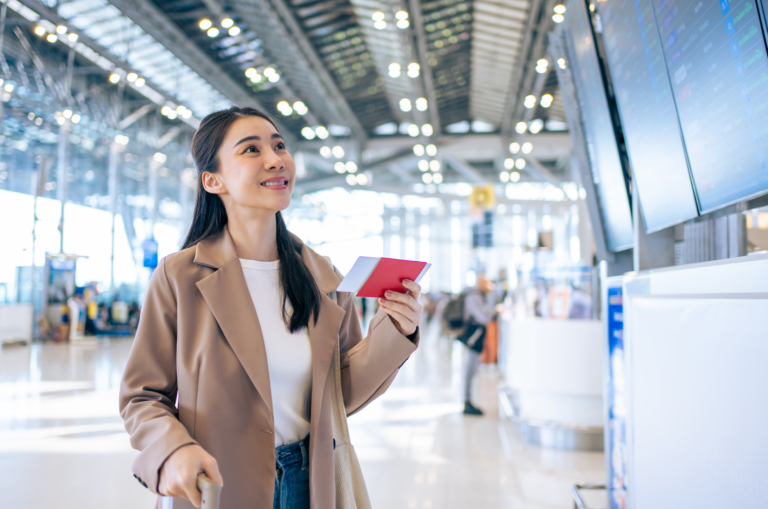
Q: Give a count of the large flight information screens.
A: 3